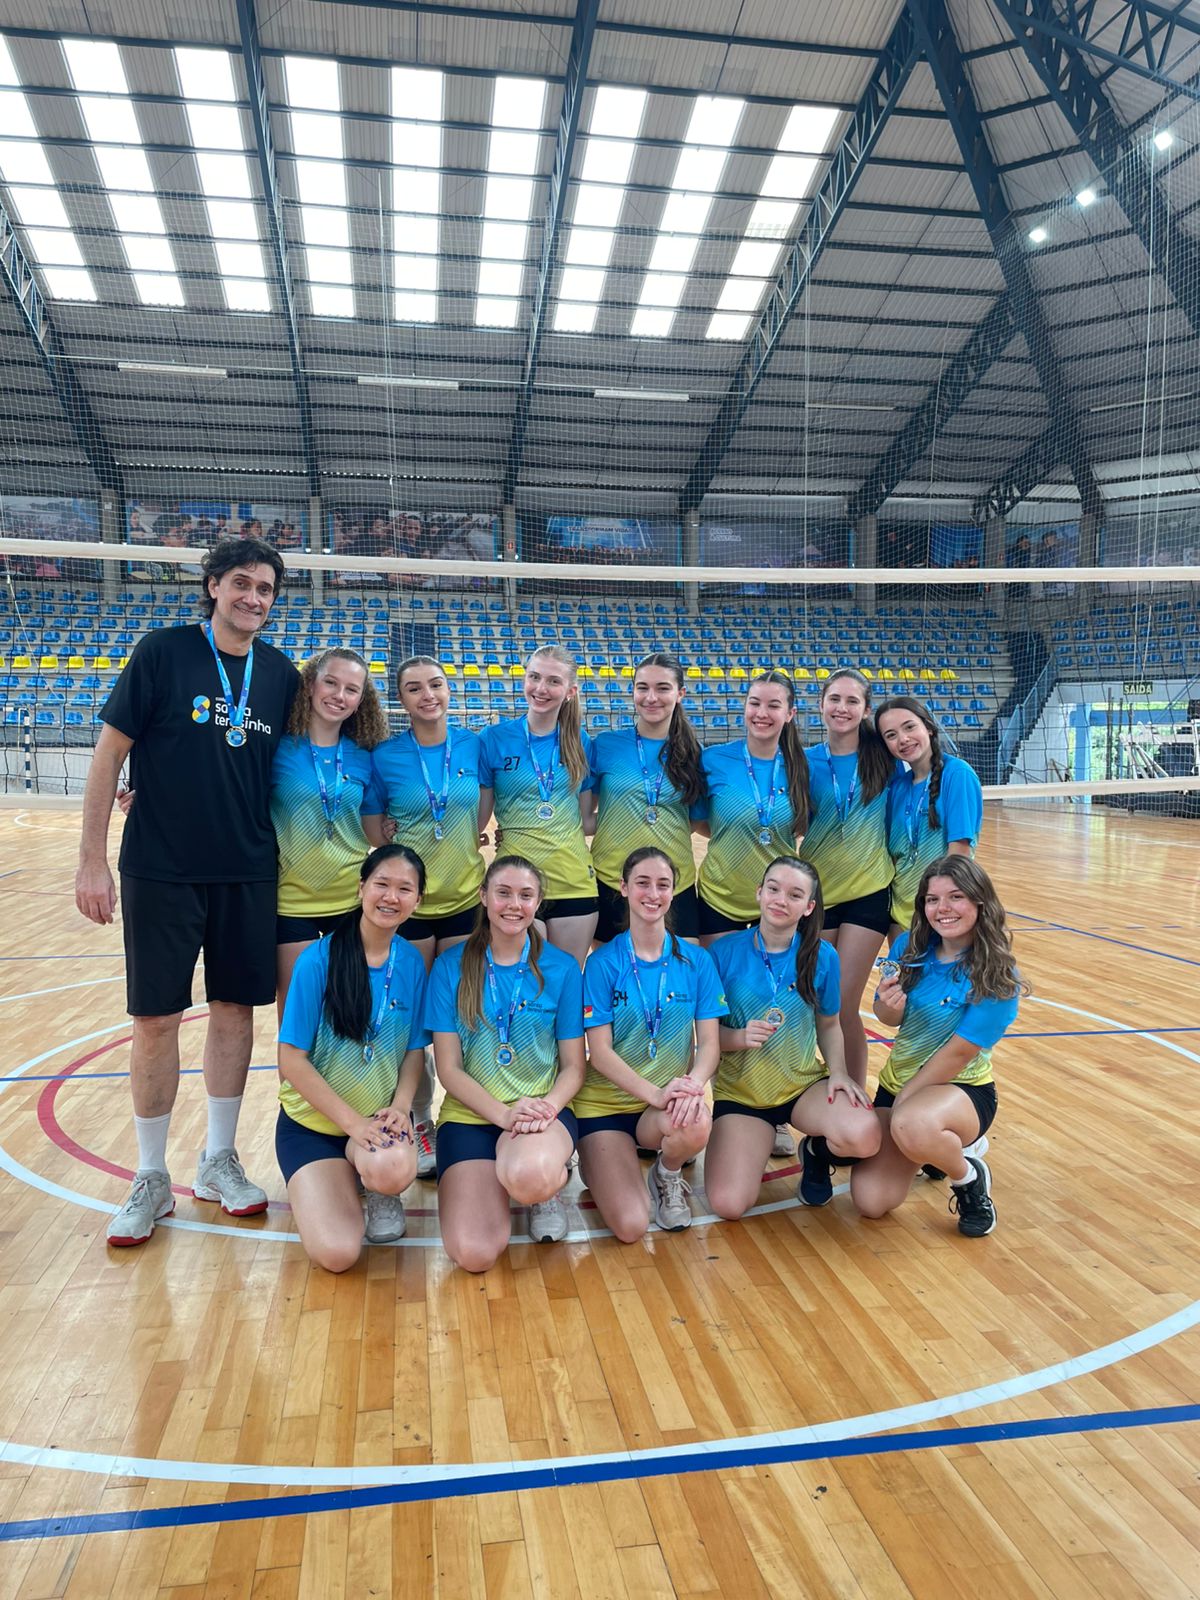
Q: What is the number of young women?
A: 12